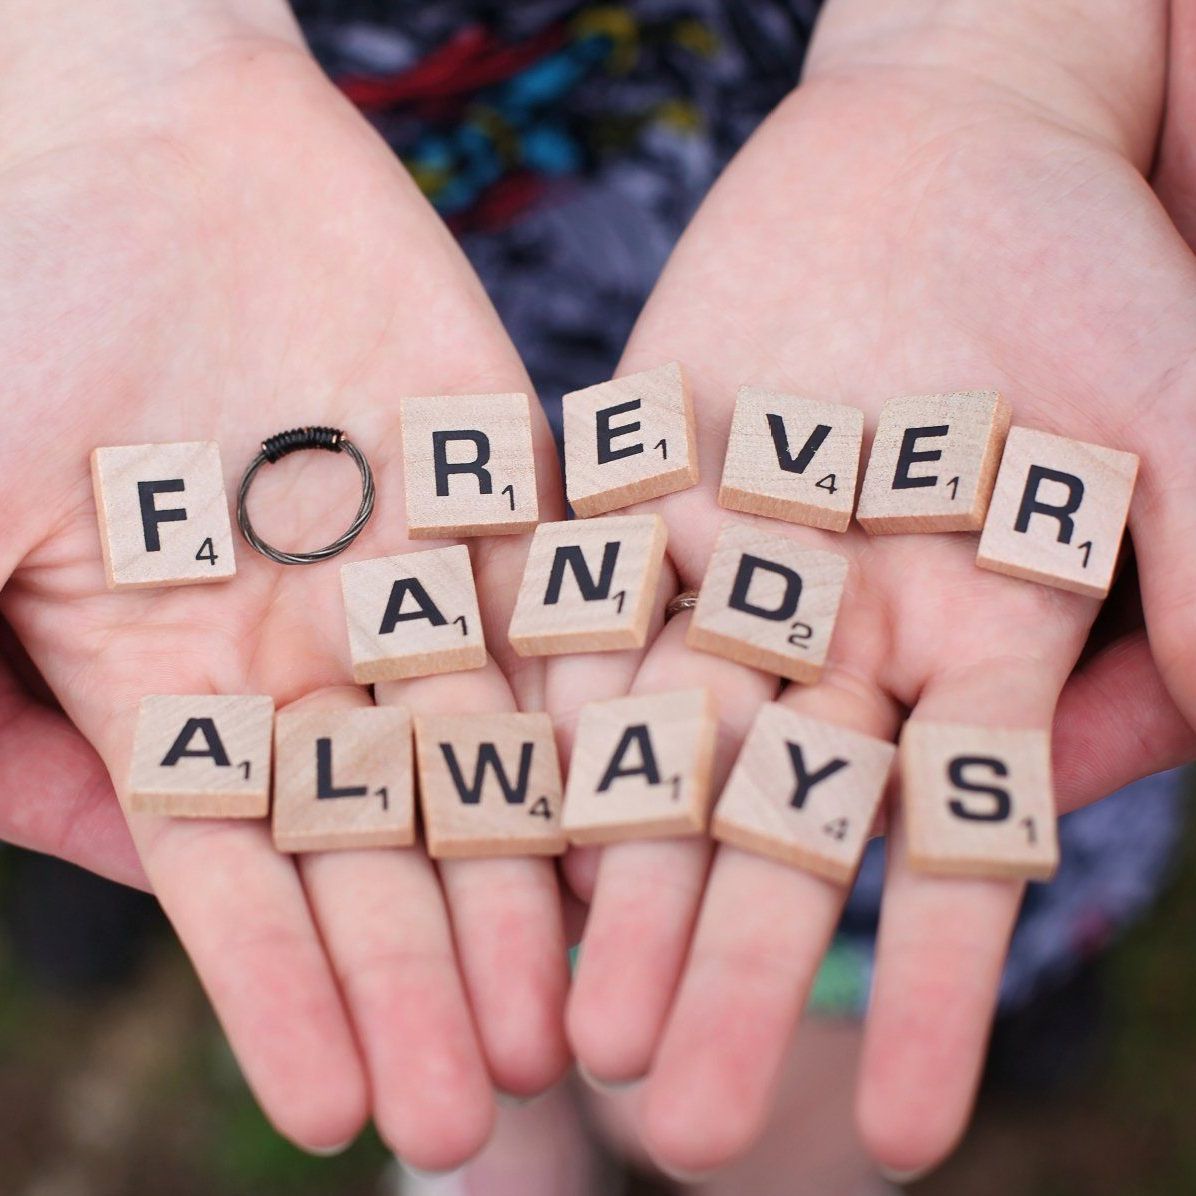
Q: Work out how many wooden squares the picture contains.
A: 15